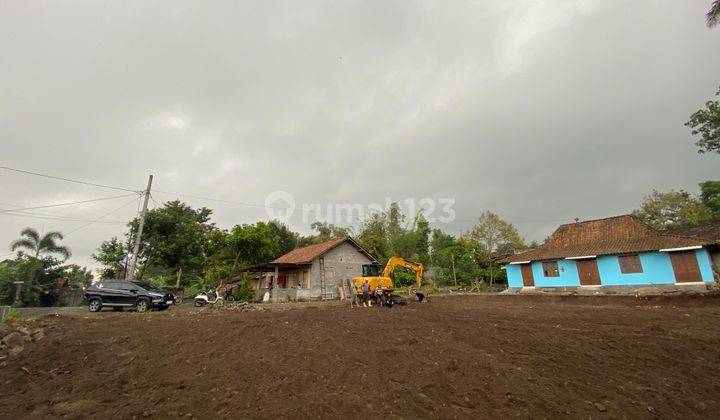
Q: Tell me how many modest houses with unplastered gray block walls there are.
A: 1